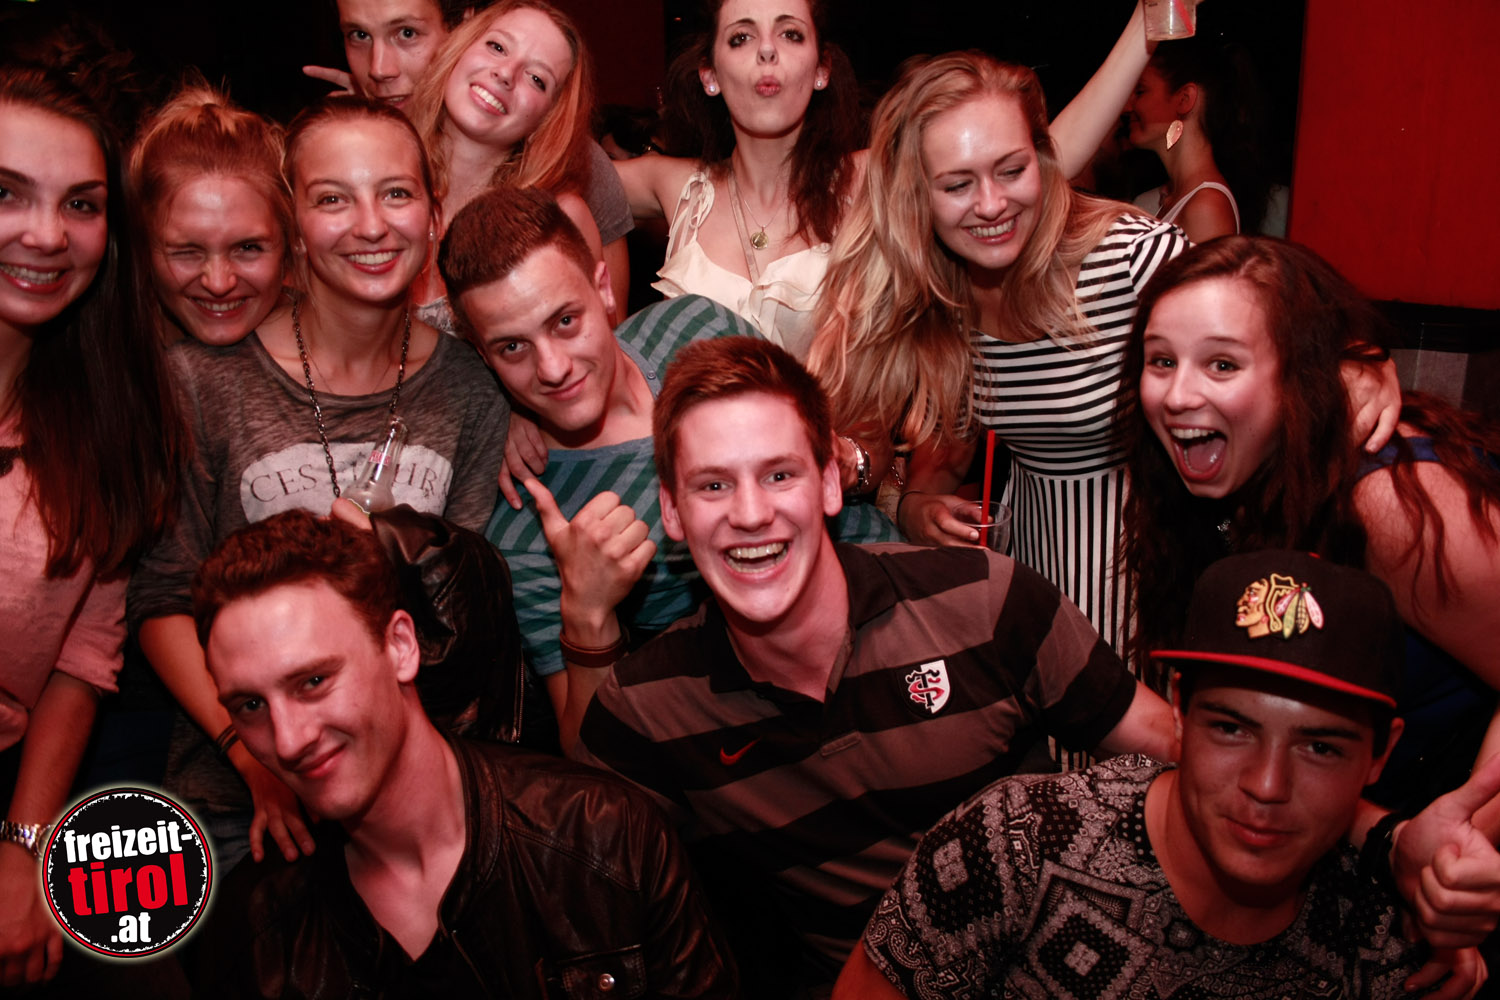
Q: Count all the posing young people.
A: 12